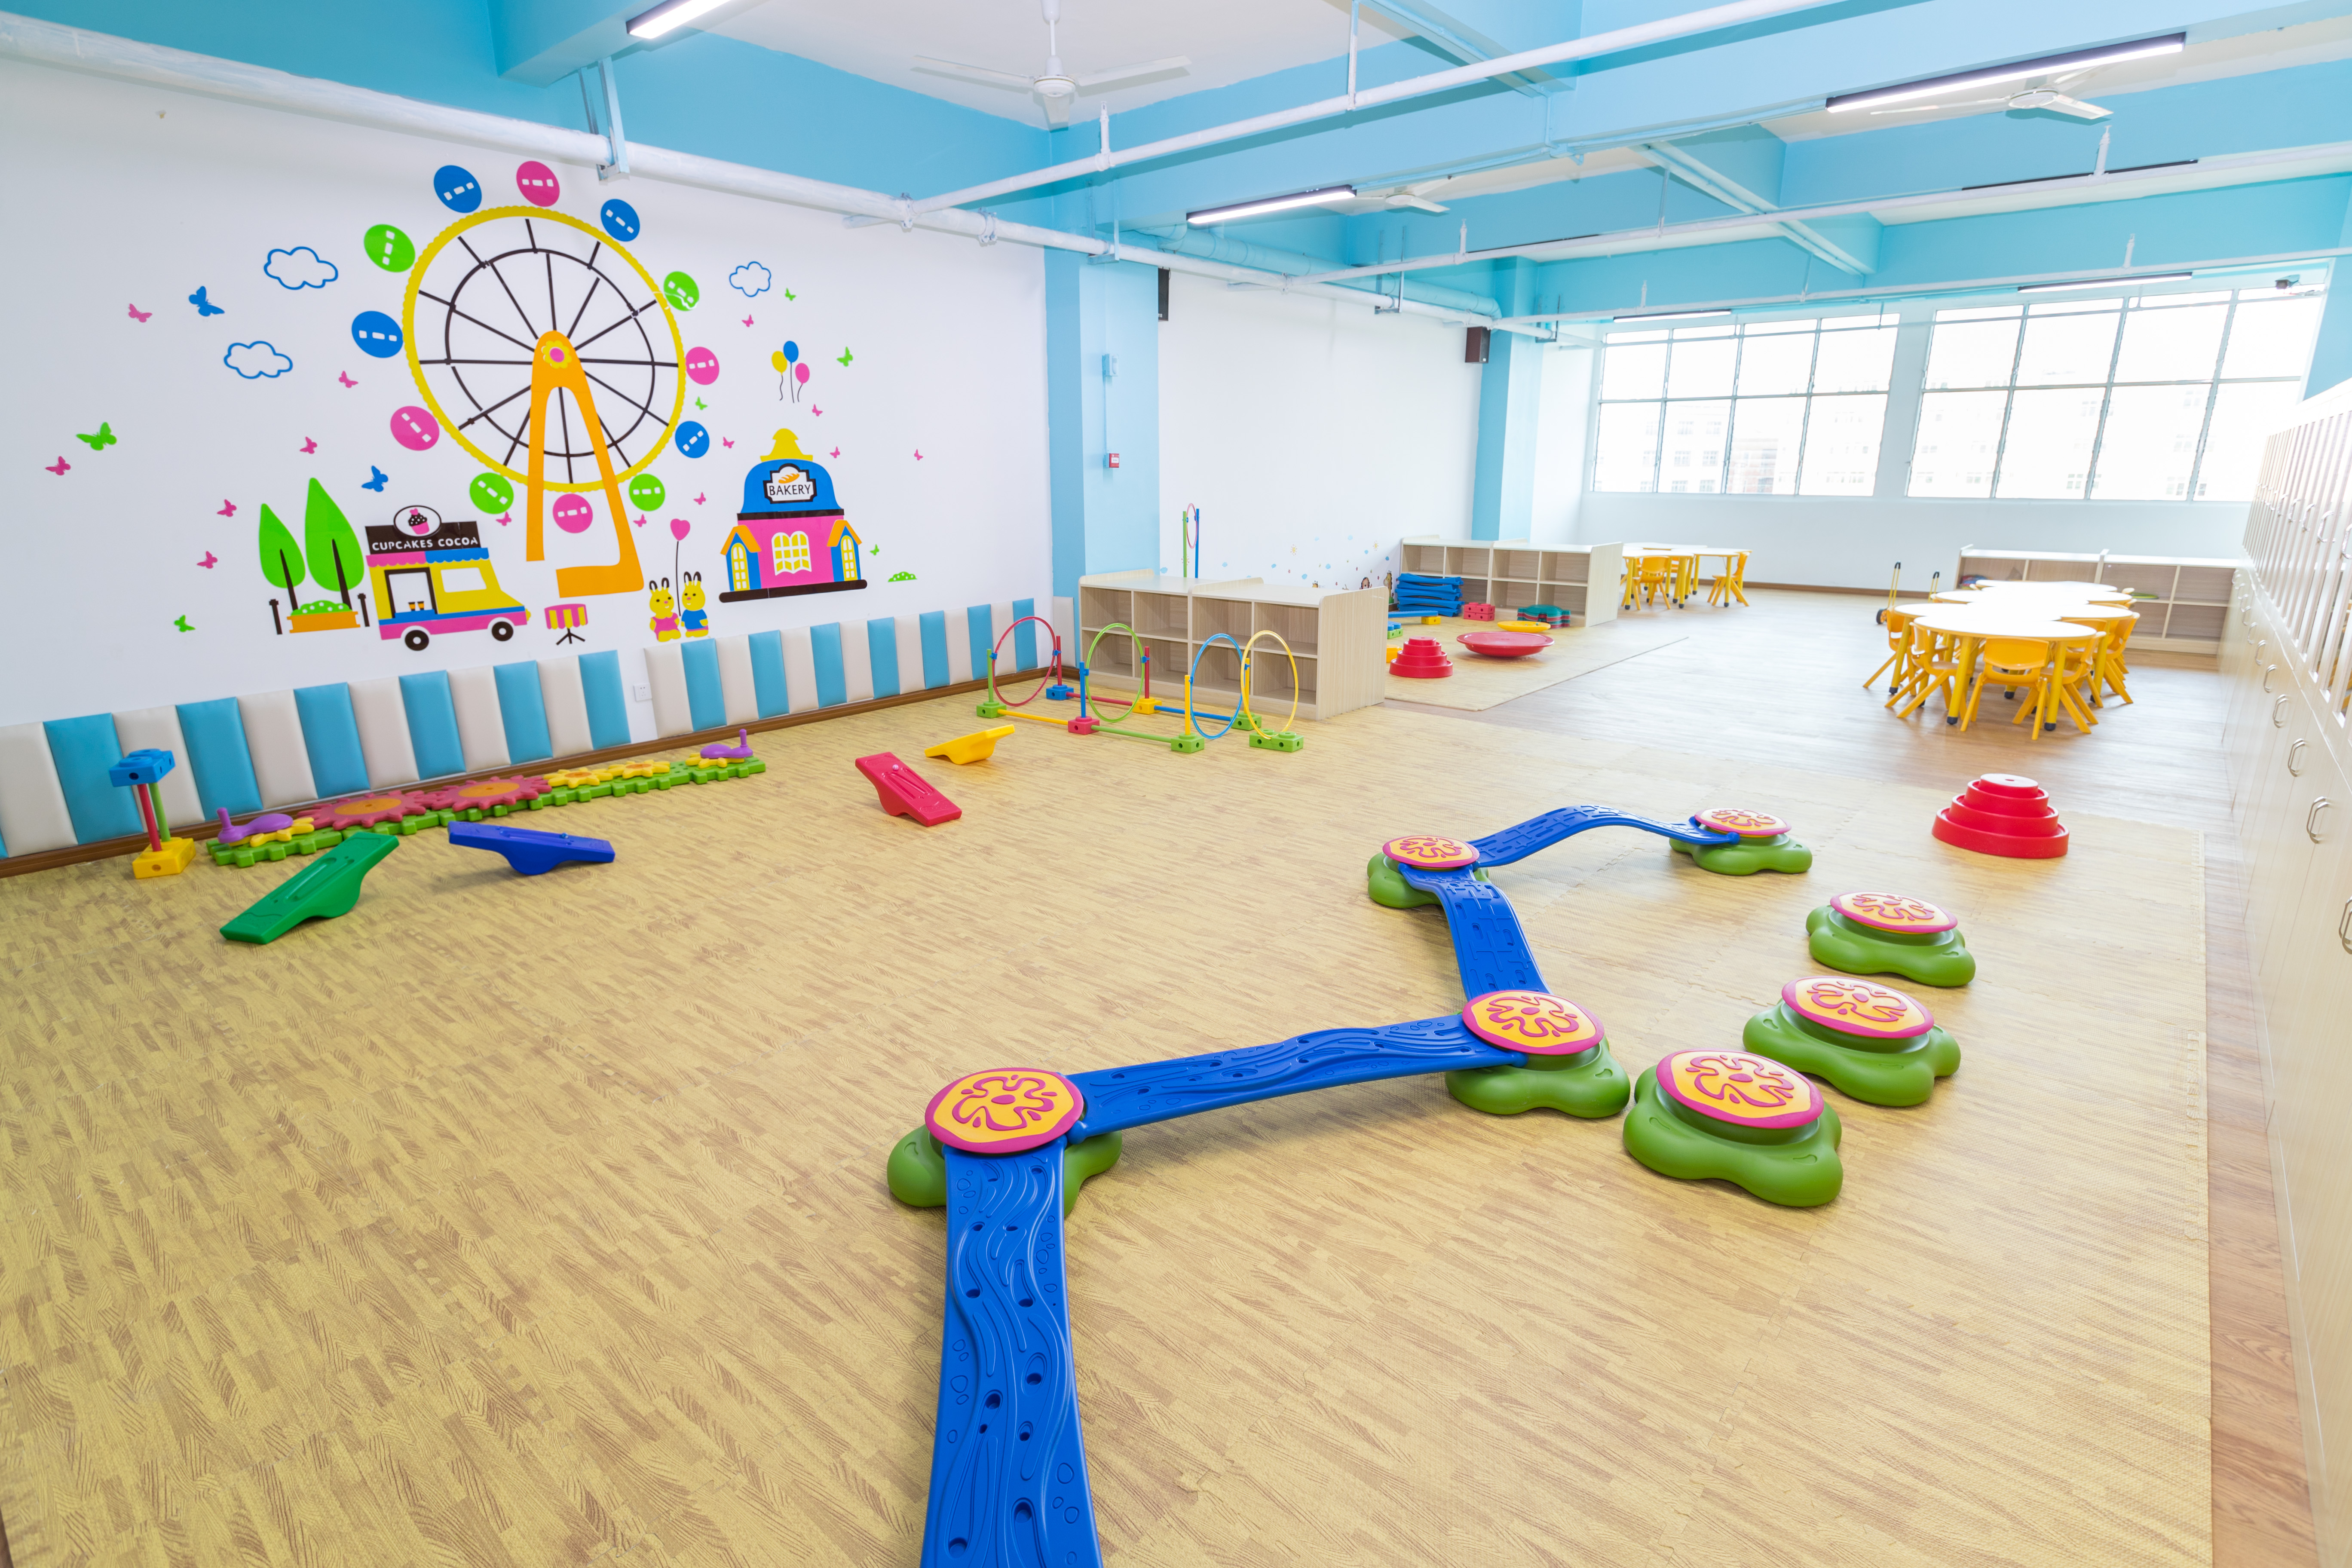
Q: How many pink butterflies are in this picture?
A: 14